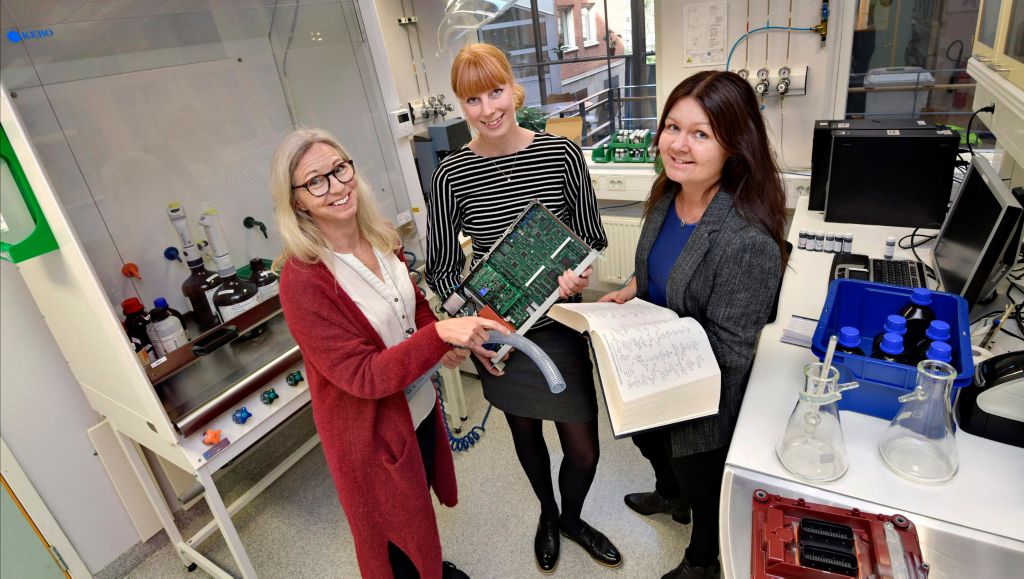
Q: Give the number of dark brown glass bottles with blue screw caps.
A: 7